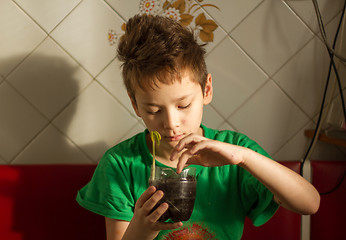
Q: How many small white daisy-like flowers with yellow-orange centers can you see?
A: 3